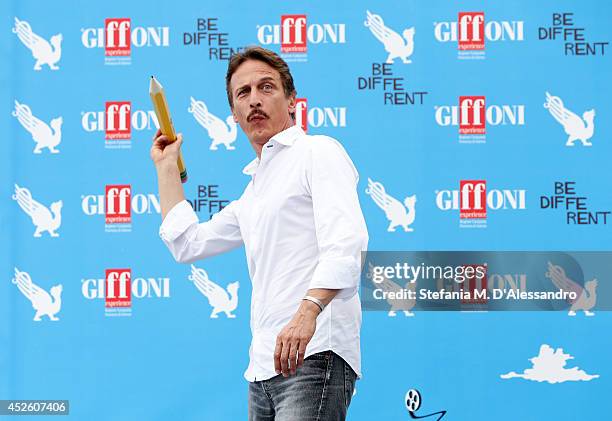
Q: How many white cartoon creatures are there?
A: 11